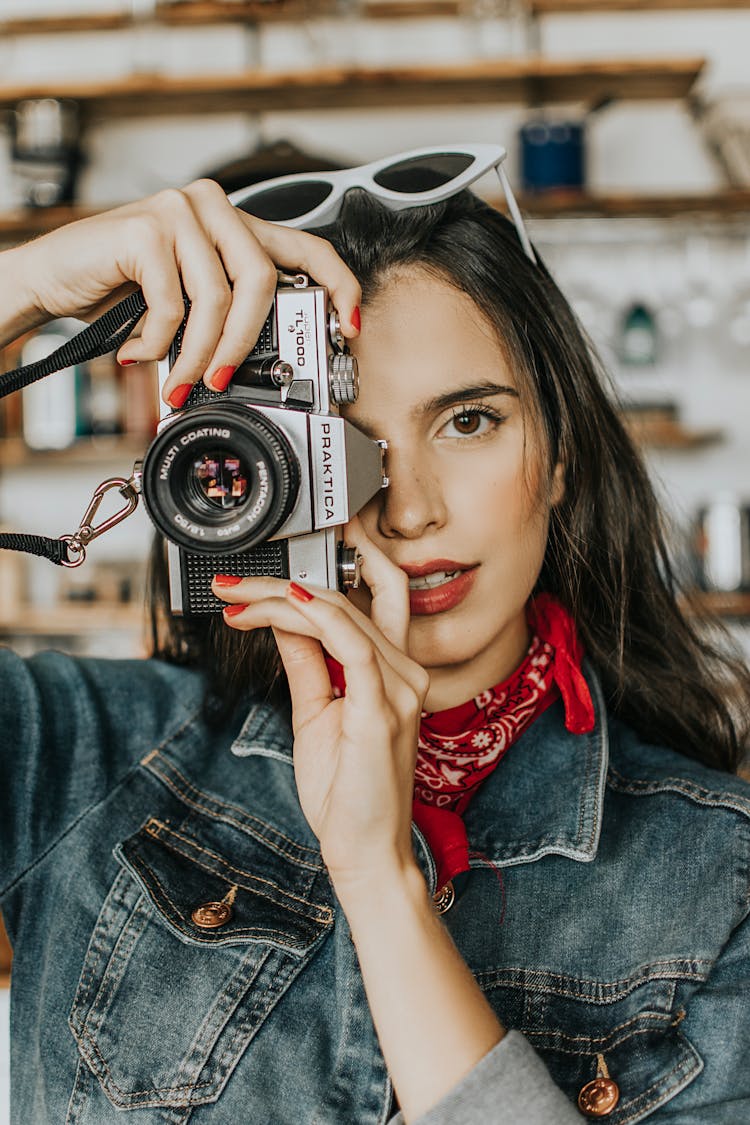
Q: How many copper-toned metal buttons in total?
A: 3